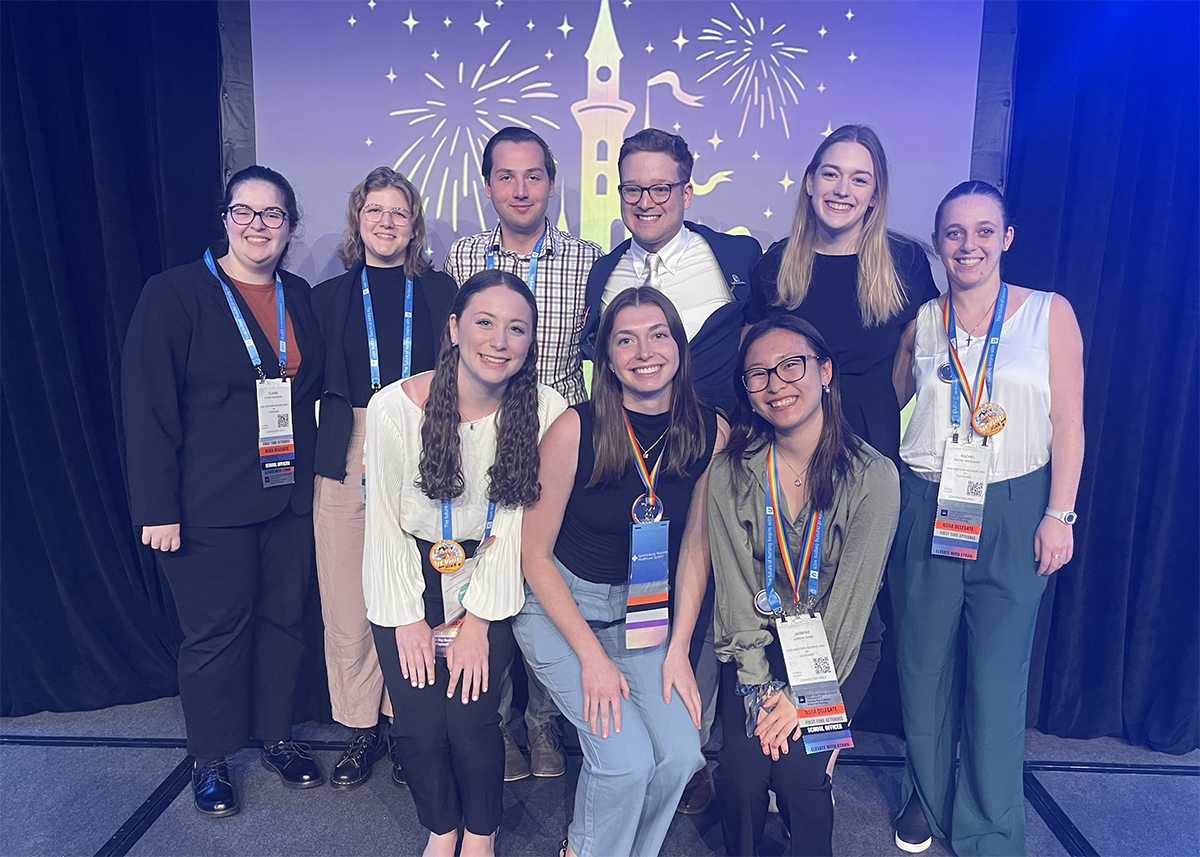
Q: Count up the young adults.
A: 9